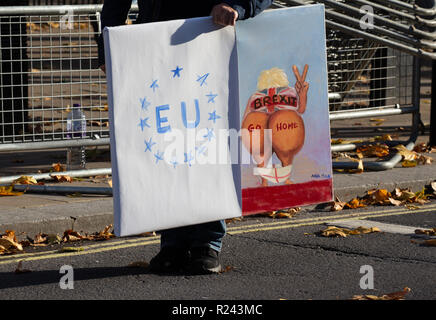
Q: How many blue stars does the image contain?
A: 13